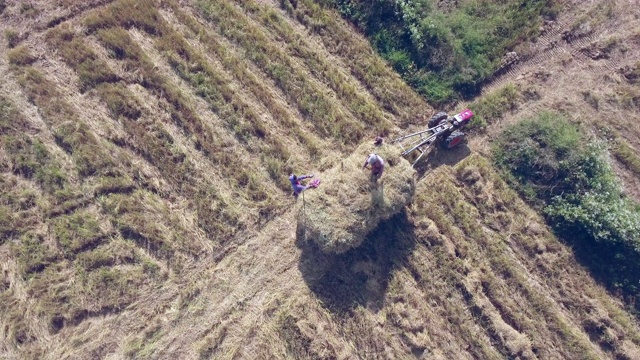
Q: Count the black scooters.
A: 0